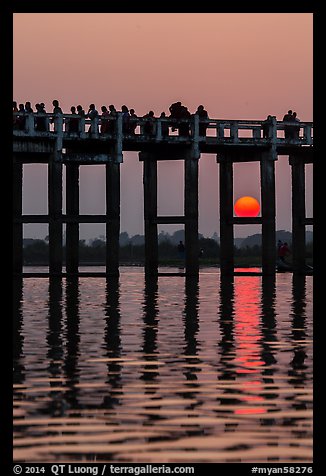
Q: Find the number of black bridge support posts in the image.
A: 9